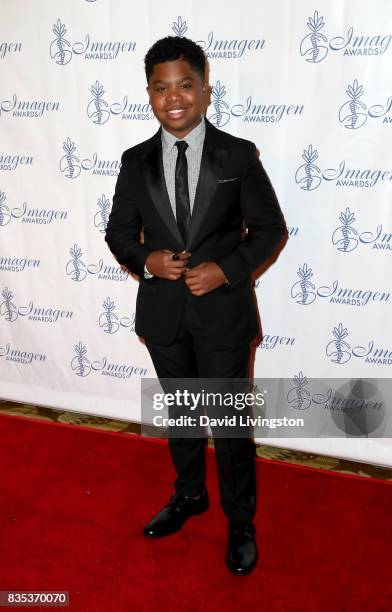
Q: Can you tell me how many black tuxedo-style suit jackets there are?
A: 1